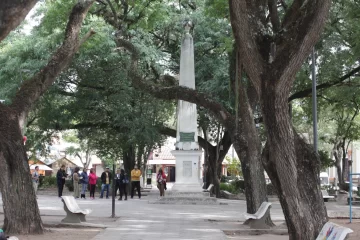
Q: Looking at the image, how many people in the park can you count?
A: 10